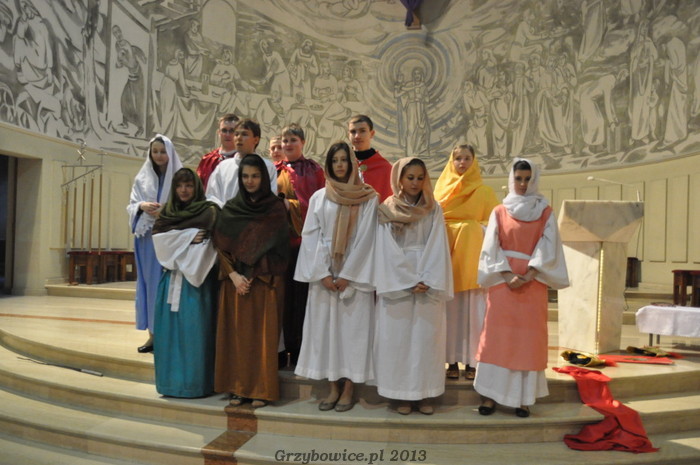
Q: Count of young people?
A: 12